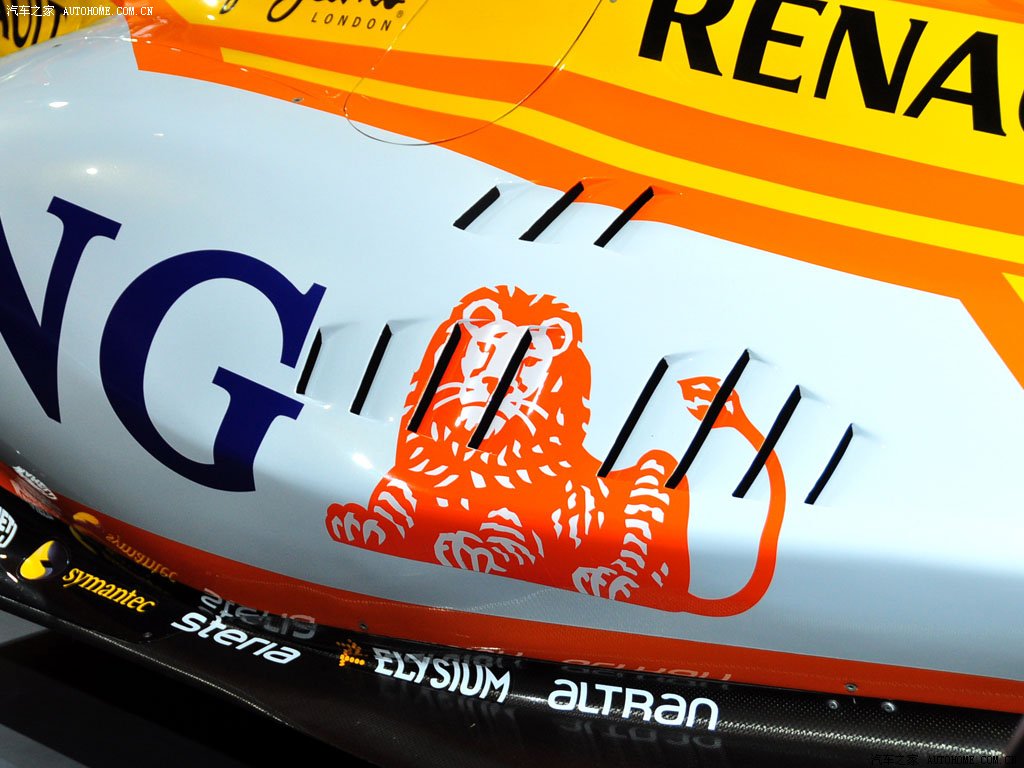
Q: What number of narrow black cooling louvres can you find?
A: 11